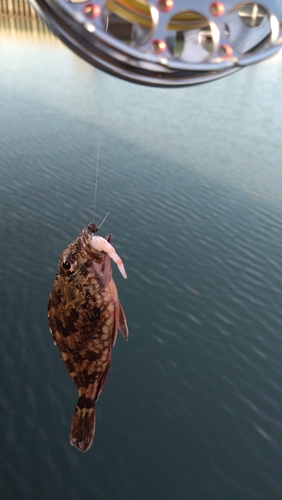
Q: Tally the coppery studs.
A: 5